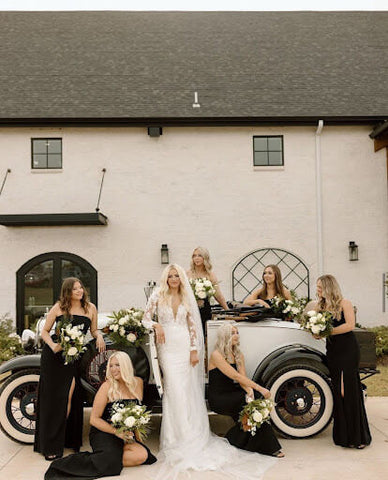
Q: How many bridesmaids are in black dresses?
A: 6